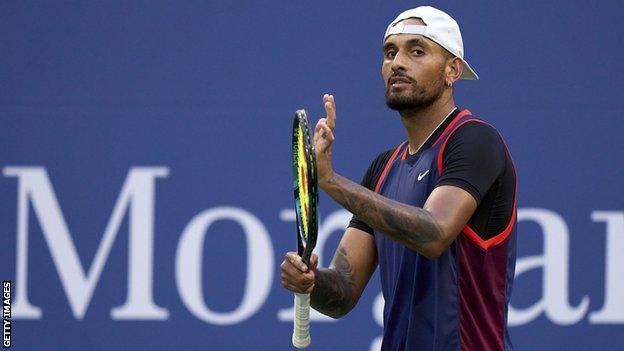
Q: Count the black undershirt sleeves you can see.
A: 2